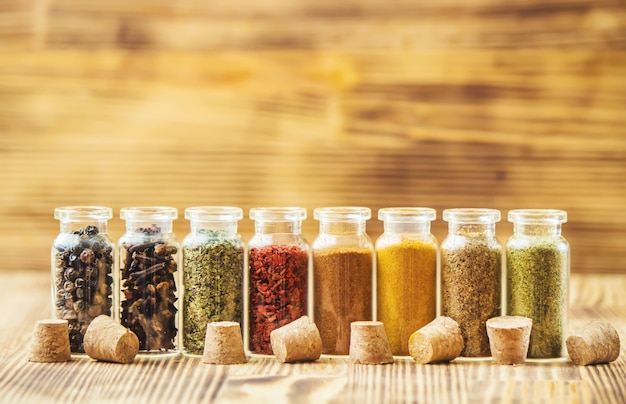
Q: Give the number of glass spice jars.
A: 8